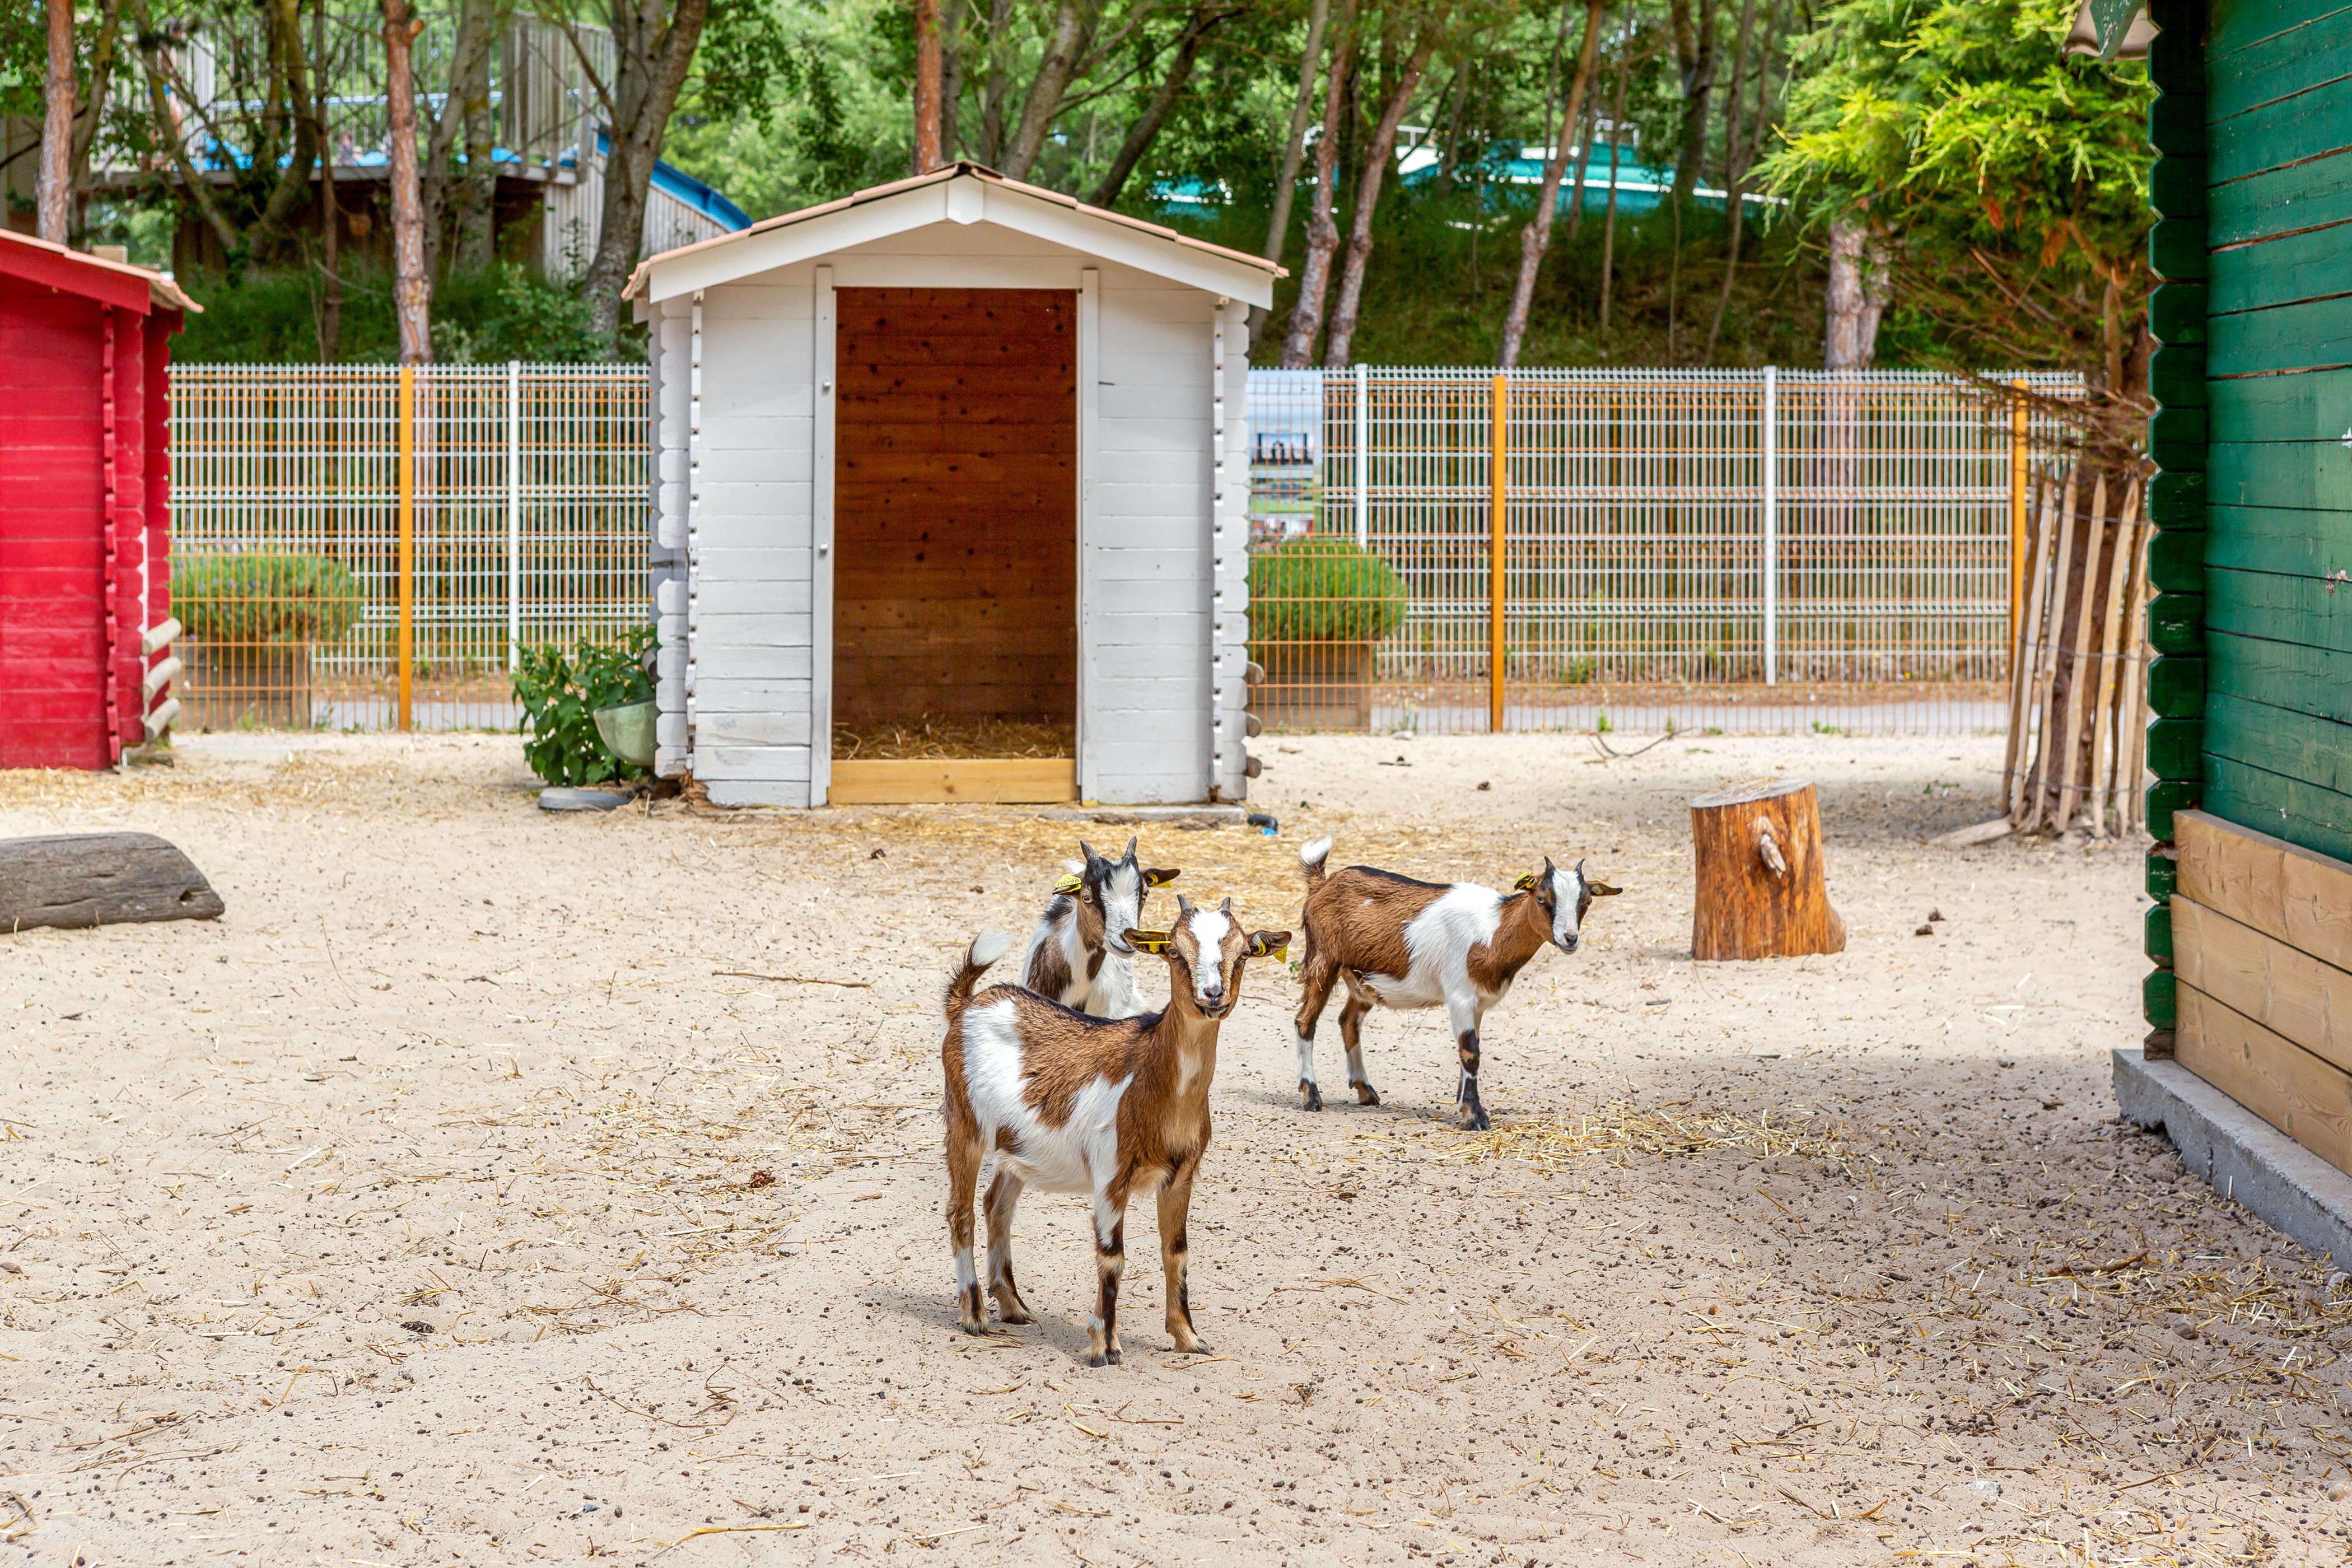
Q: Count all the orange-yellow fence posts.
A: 3